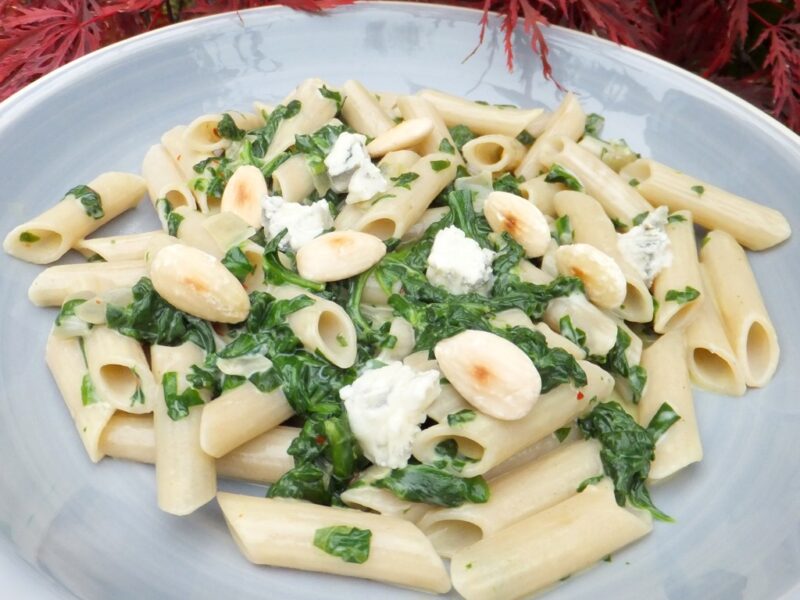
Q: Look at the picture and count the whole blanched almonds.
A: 7